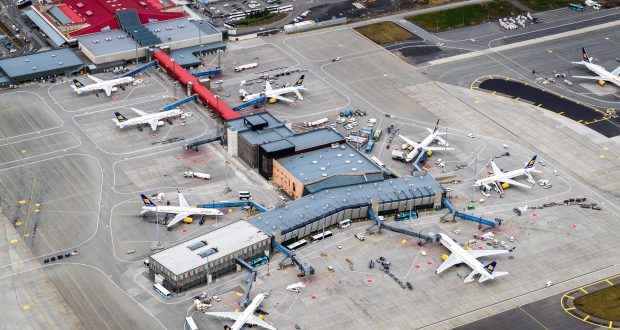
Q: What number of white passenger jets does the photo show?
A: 9